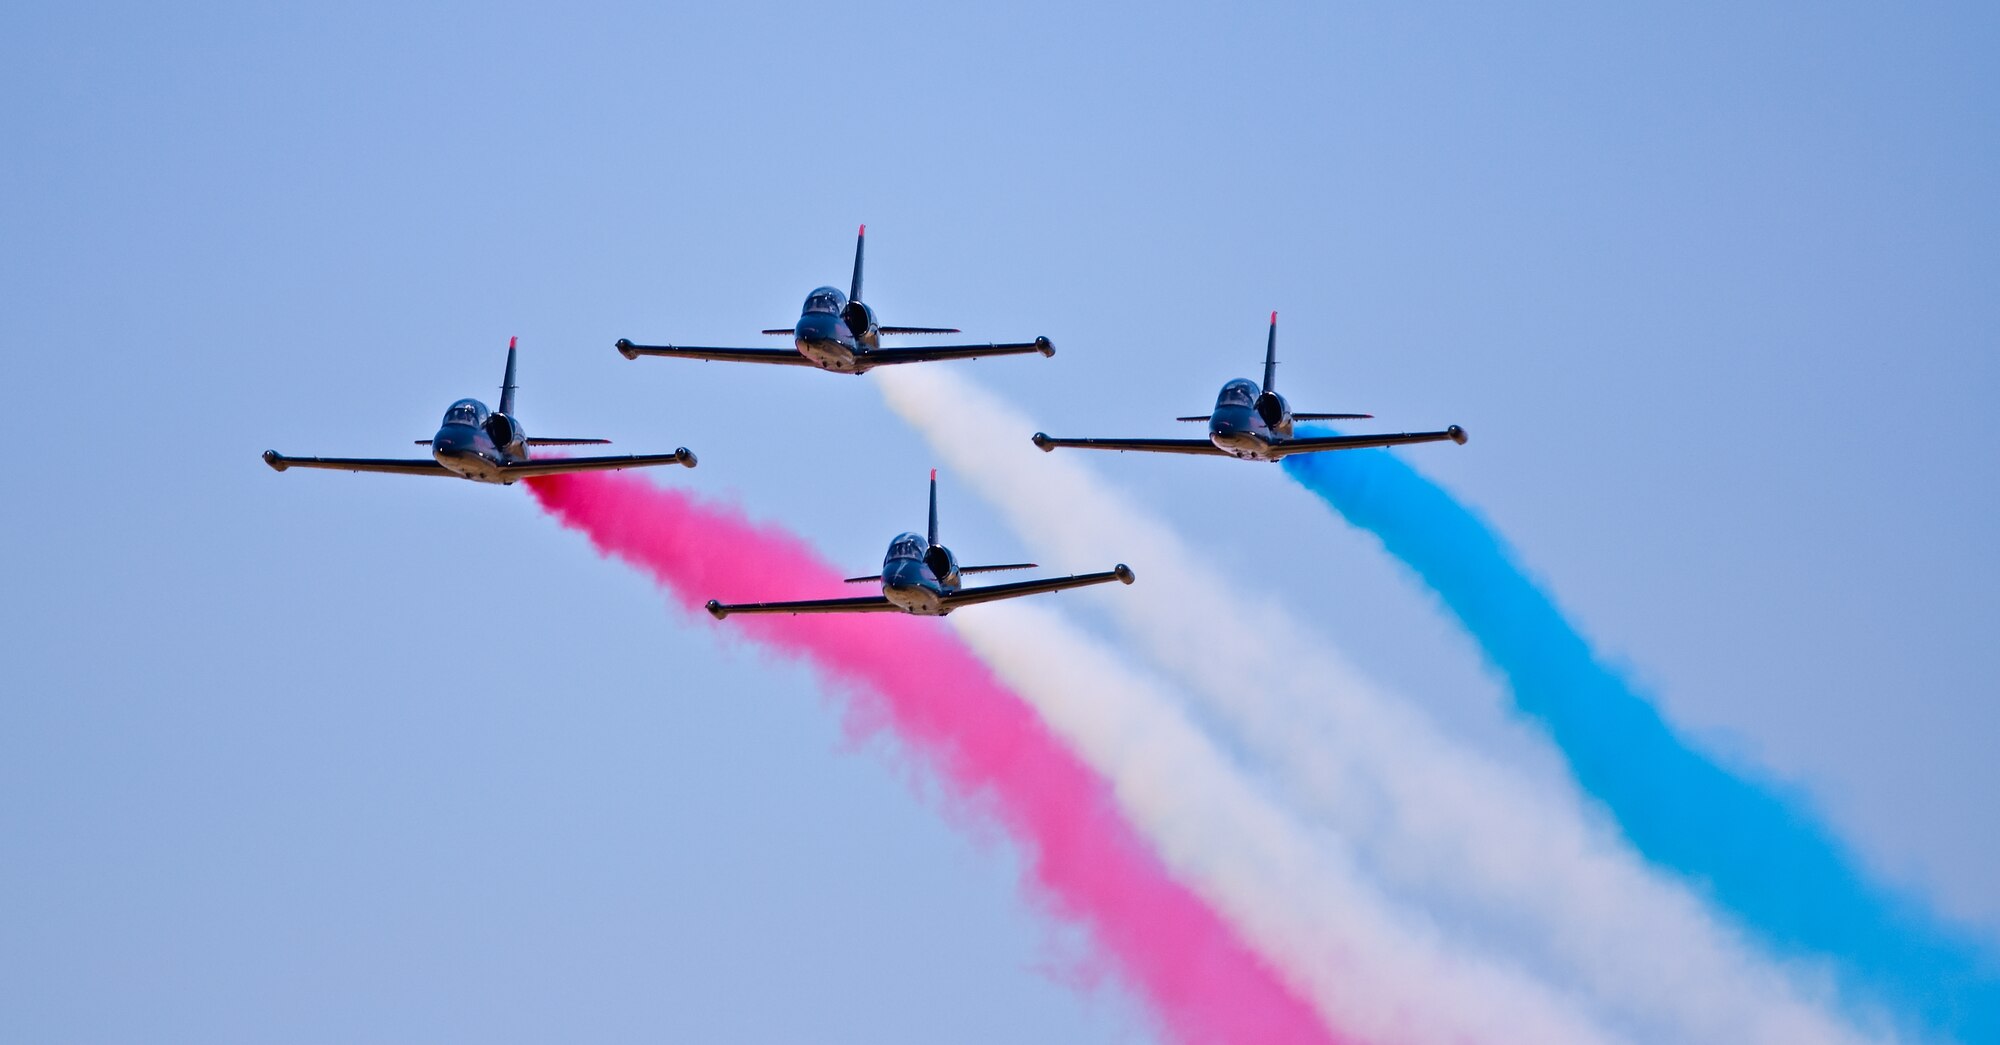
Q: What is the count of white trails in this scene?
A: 2